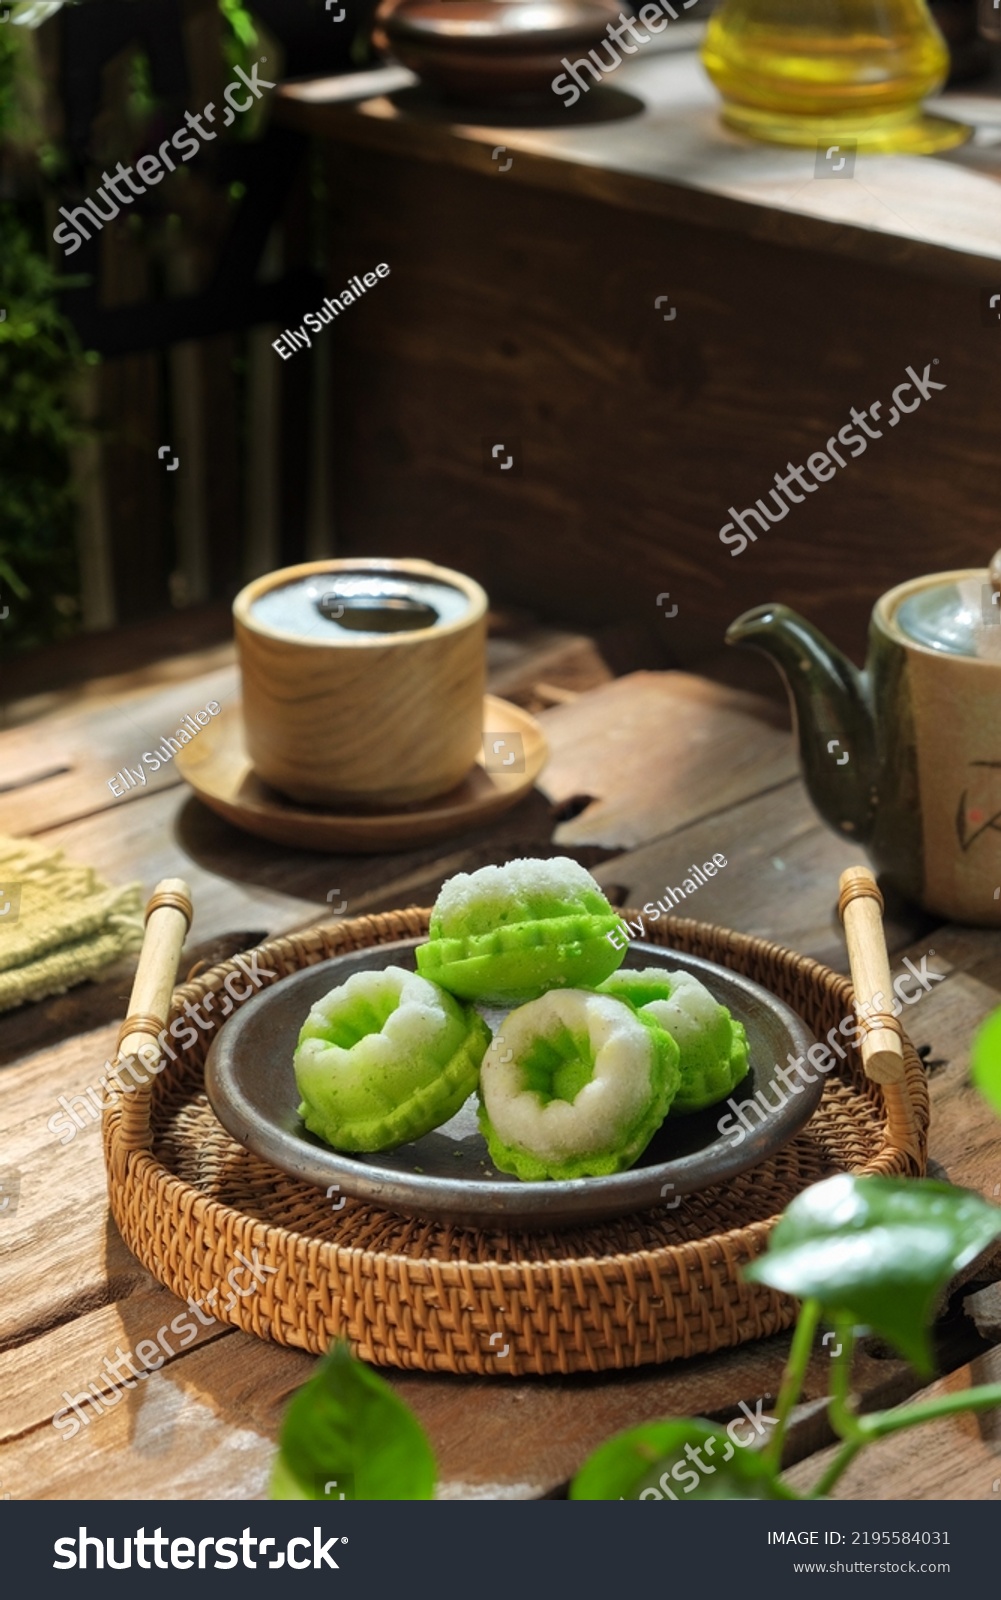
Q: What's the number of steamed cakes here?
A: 4